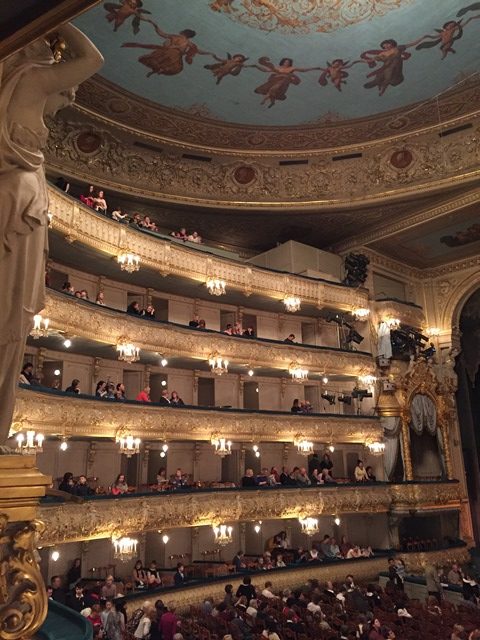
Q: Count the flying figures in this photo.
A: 7